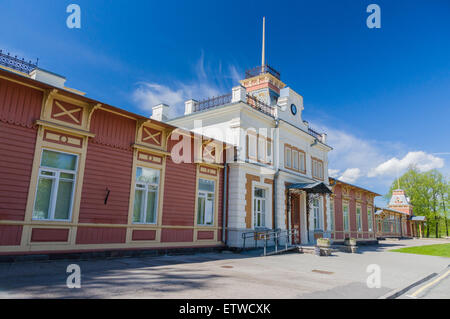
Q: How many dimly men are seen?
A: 0